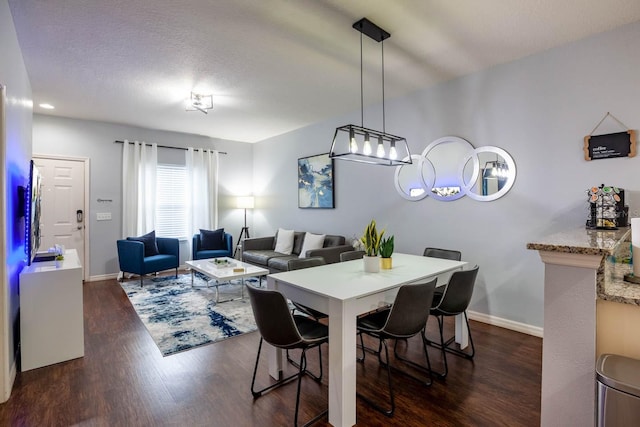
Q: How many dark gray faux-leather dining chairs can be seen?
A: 6